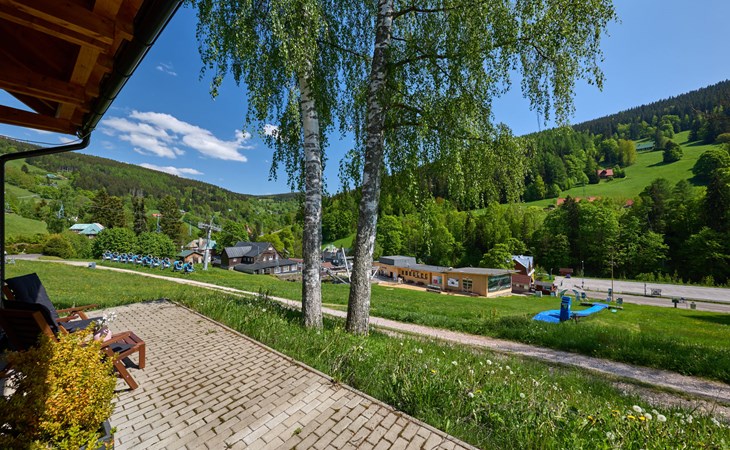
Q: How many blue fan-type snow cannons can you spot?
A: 10